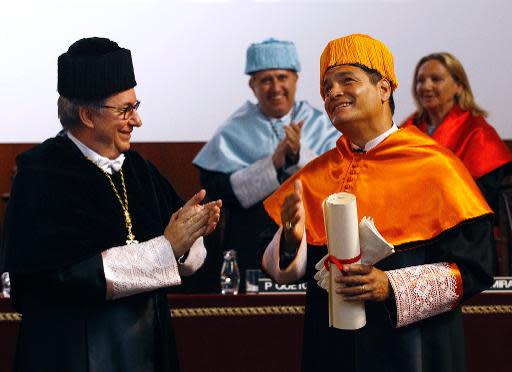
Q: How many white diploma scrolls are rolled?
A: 1